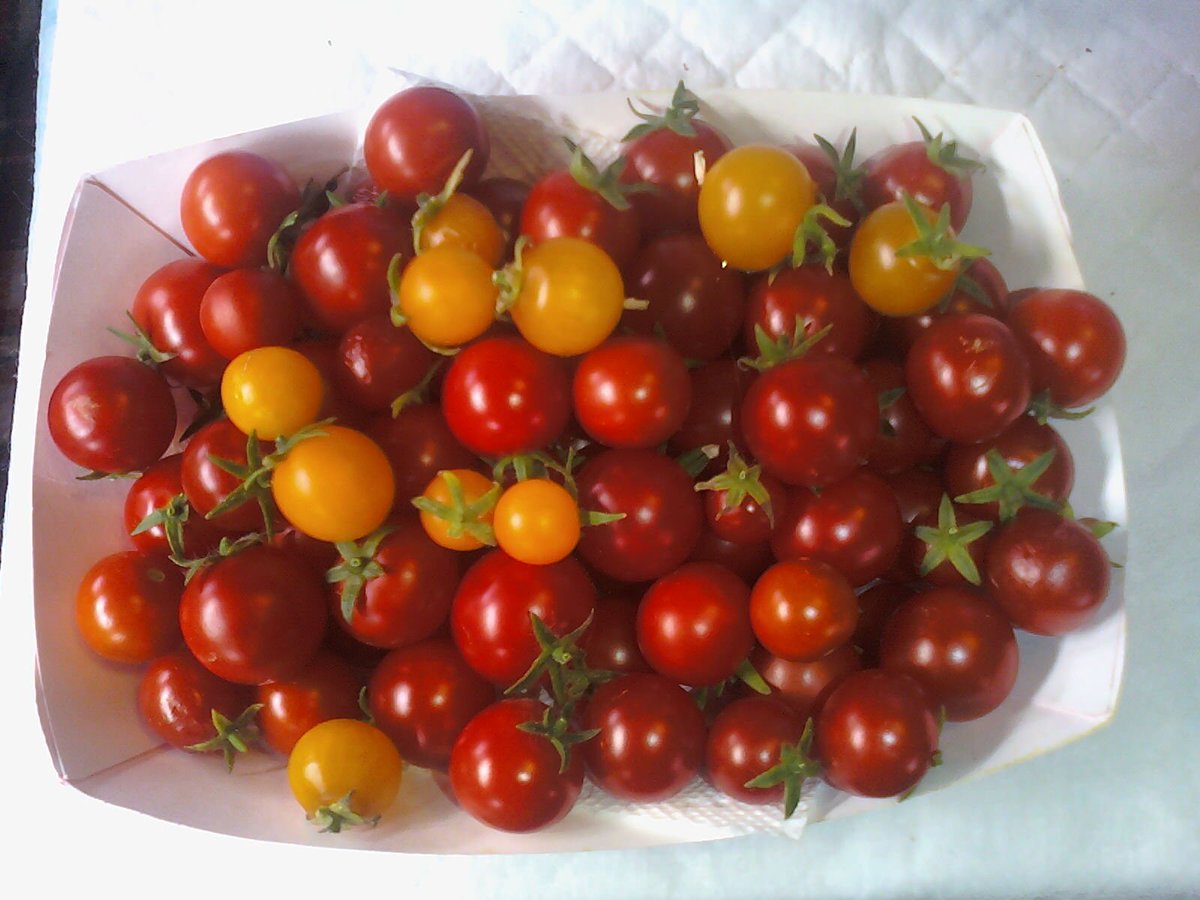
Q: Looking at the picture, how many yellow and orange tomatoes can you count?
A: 10